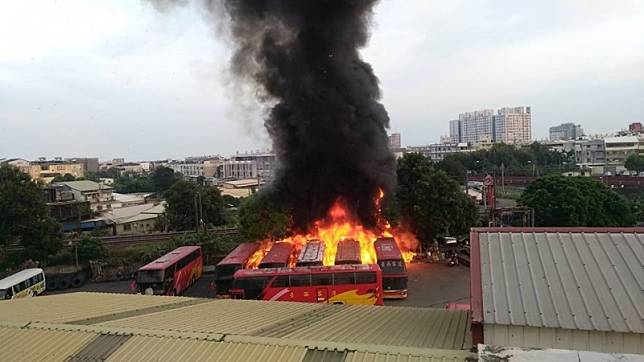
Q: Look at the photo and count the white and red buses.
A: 8